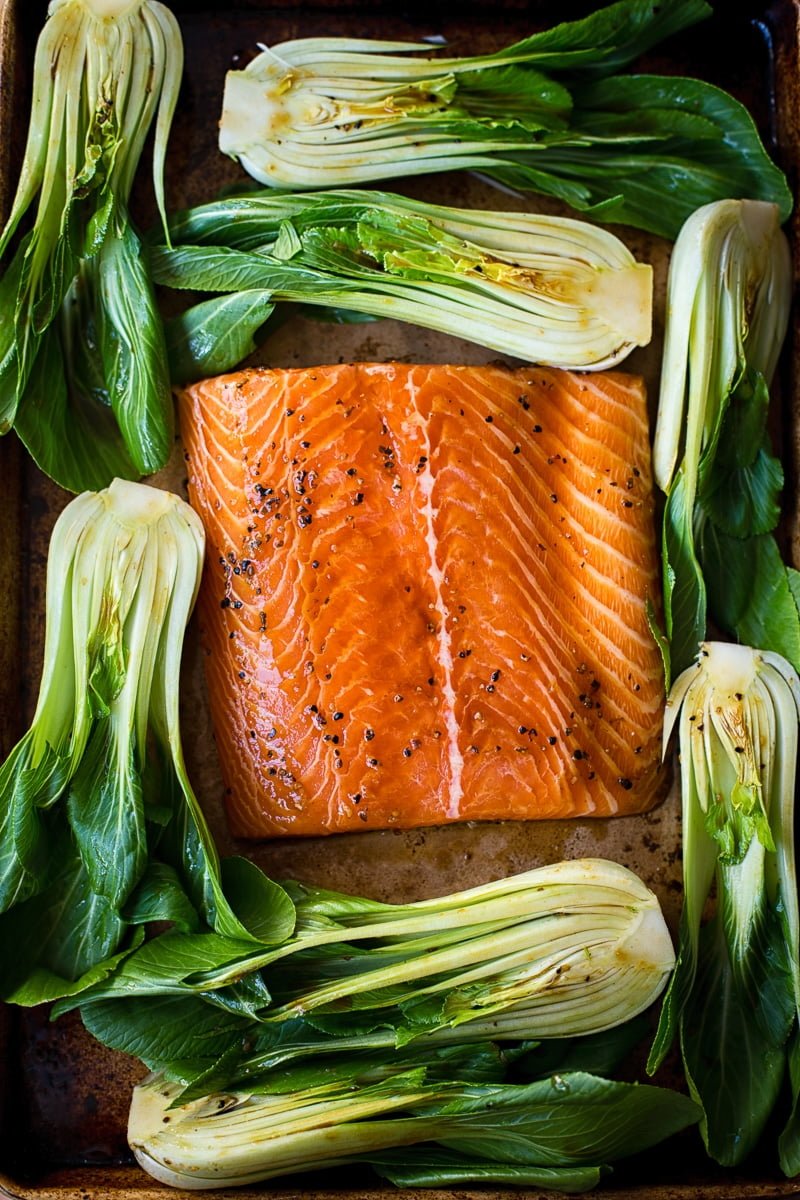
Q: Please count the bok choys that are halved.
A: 8